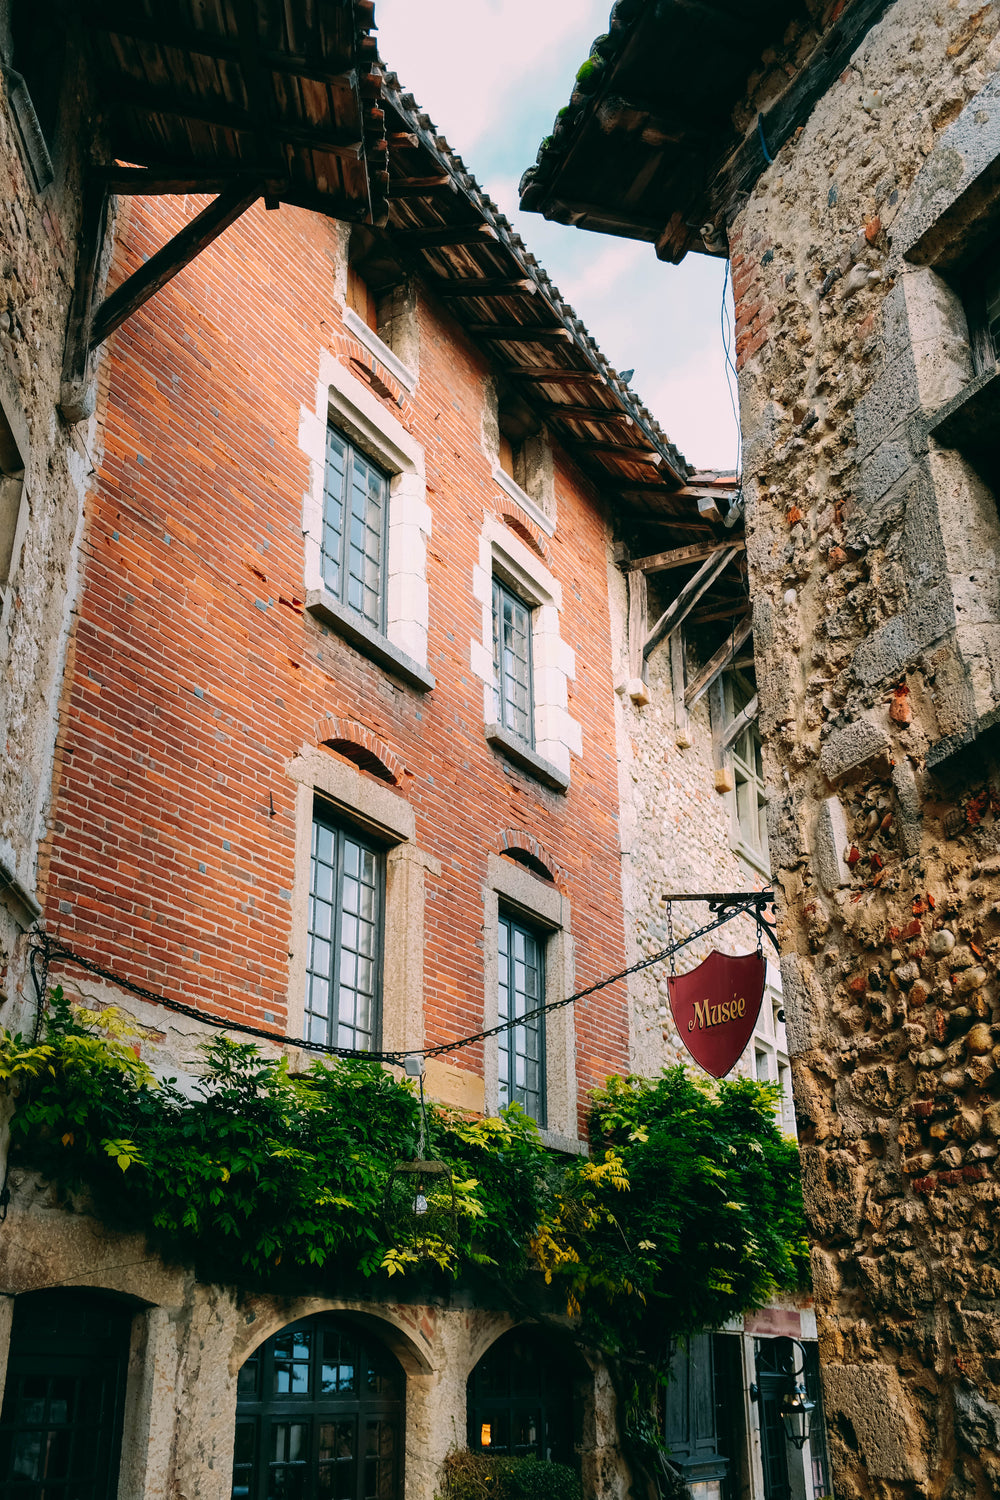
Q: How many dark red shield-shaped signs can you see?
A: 1